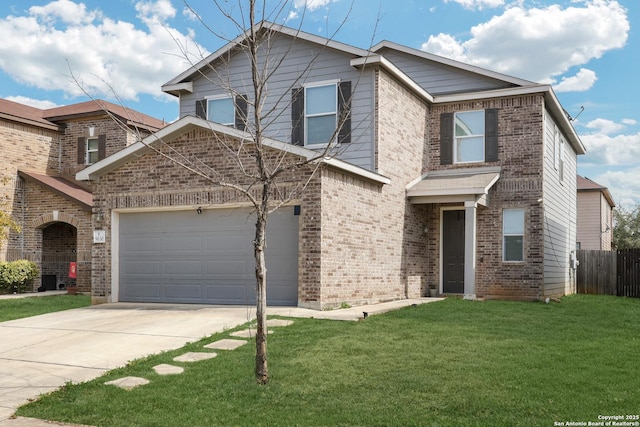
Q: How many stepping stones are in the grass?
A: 6